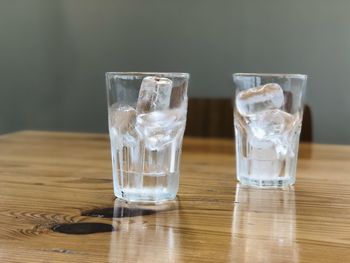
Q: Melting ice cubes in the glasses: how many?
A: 5